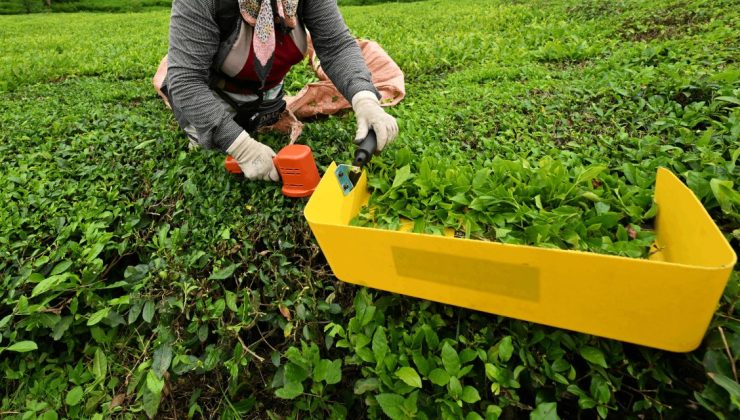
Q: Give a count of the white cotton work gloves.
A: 2